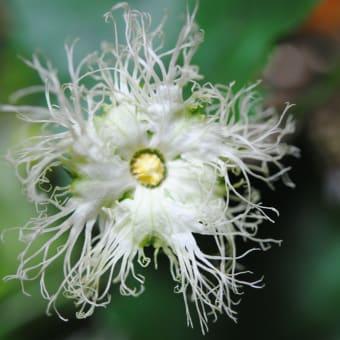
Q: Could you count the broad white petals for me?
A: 5